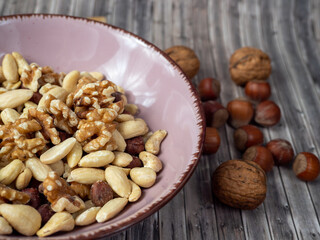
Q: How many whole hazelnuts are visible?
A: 10